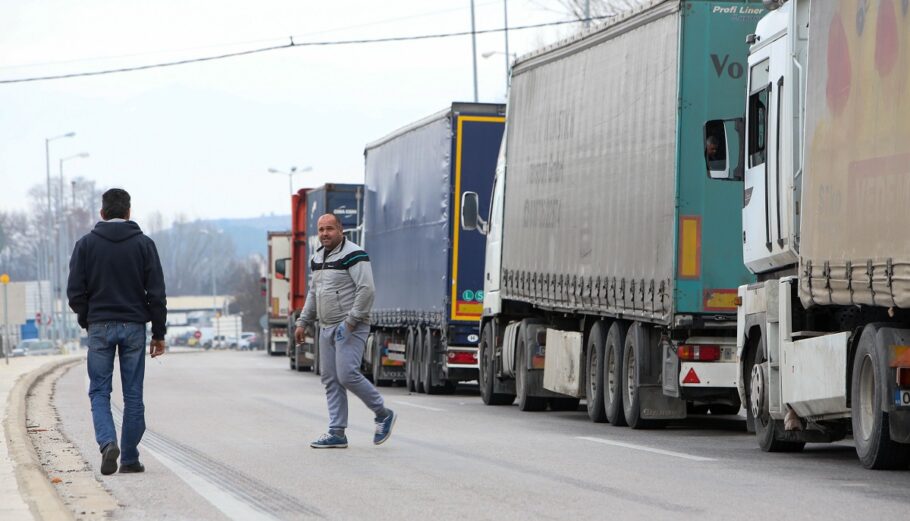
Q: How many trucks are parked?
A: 5